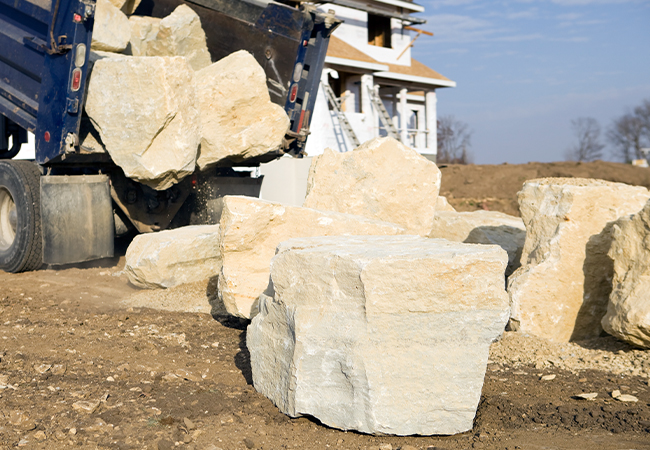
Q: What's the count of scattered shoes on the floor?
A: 0